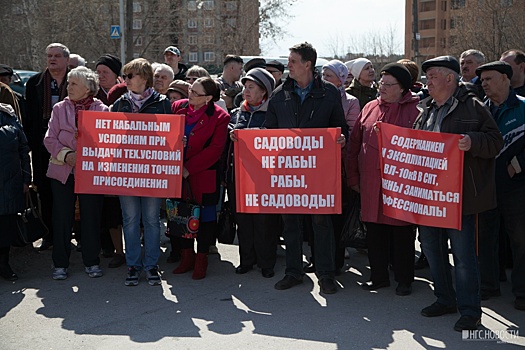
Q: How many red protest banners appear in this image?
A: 3